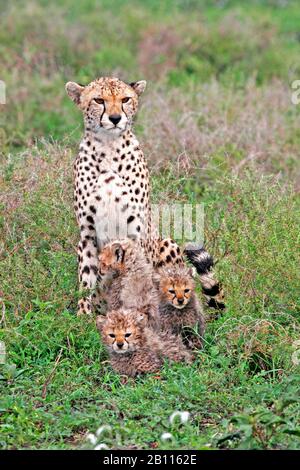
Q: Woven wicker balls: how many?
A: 0